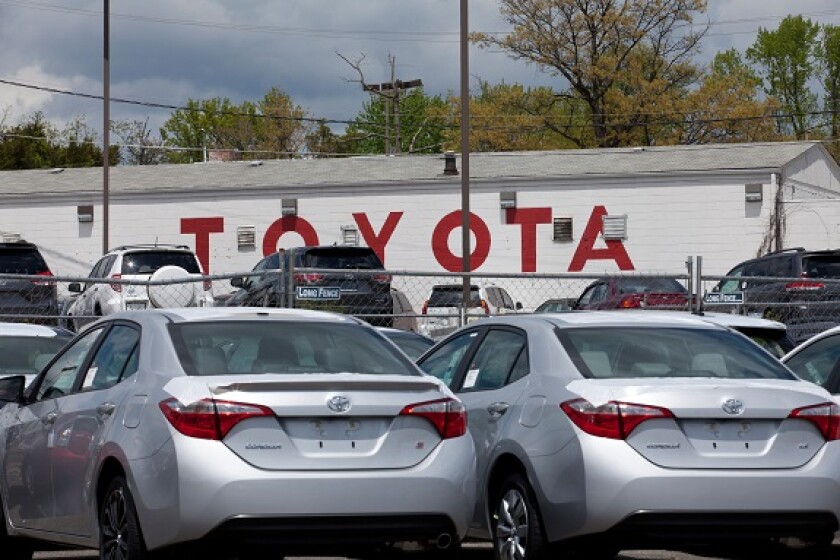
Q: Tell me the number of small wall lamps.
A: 4